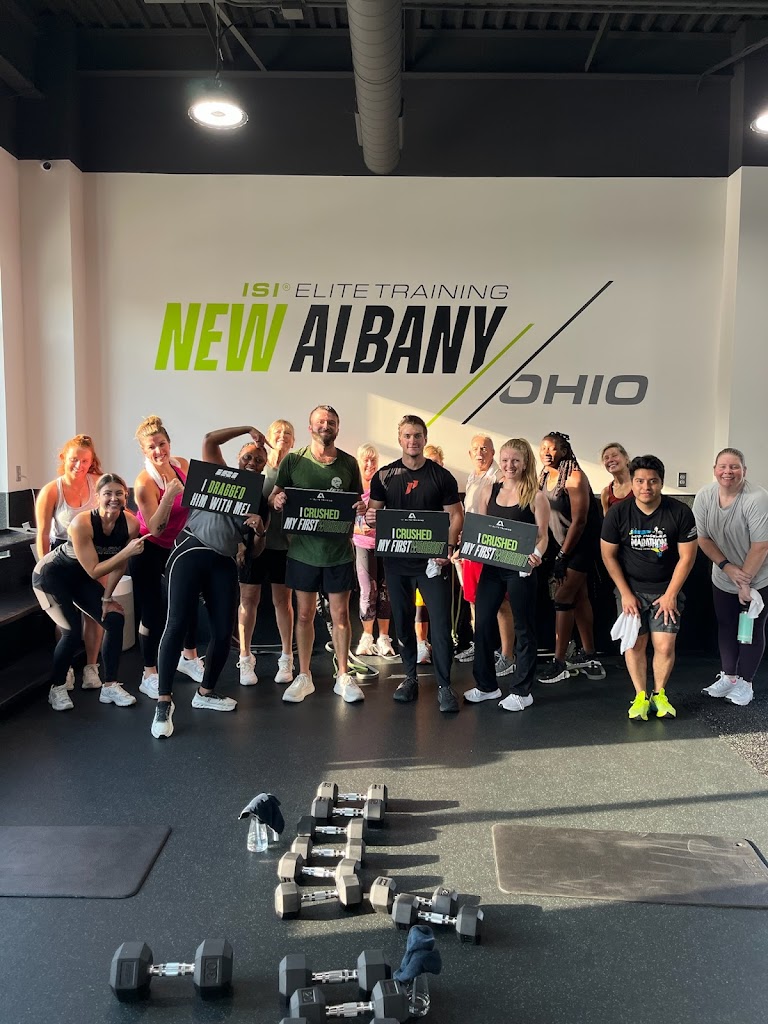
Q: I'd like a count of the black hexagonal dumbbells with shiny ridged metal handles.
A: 12